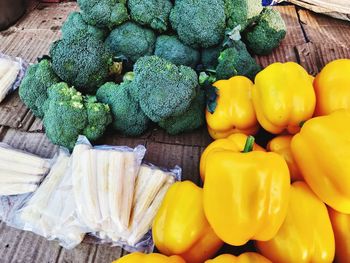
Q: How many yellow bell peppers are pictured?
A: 12